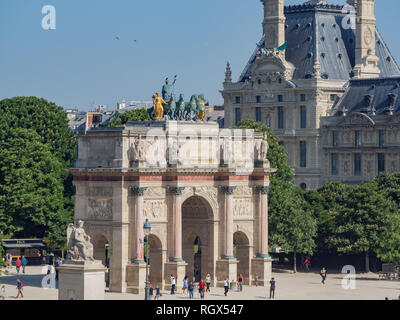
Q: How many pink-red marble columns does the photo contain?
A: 4